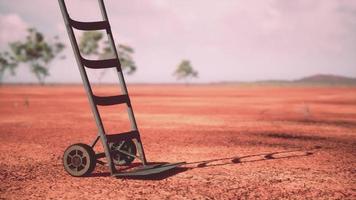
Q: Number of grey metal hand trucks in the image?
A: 1